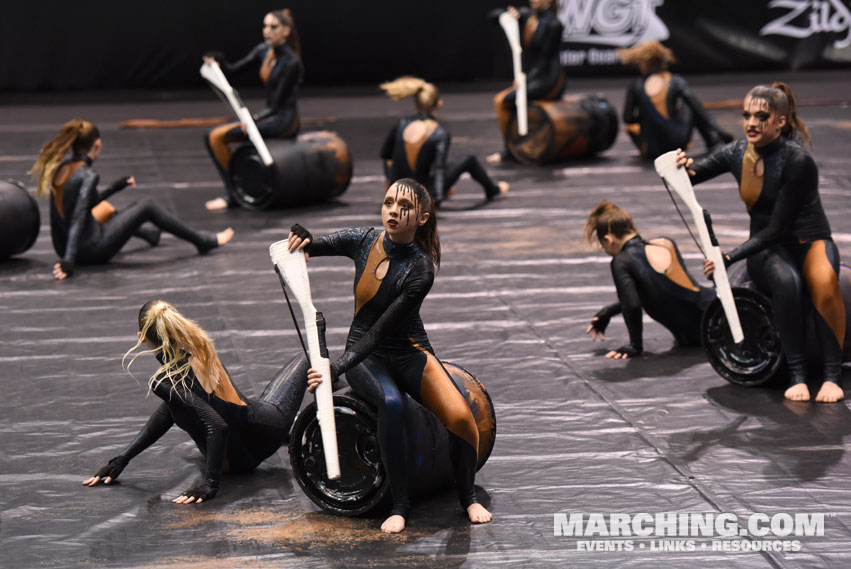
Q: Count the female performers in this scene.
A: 9